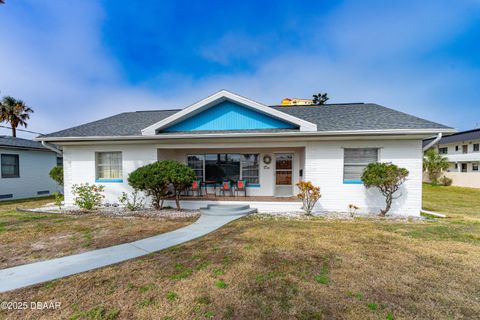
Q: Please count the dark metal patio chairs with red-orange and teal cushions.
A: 3